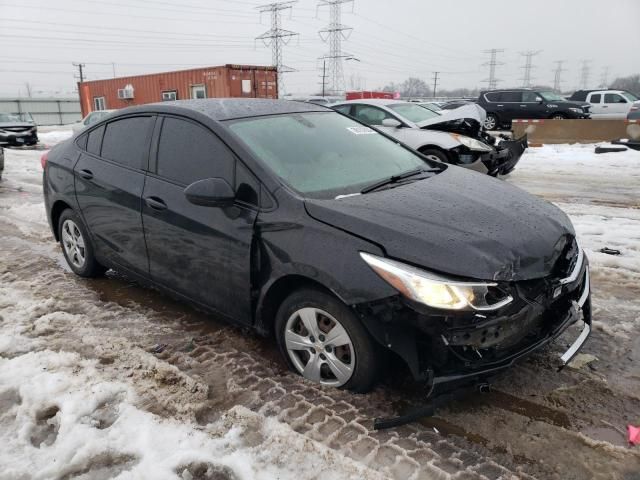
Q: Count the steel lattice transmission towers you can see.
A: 7